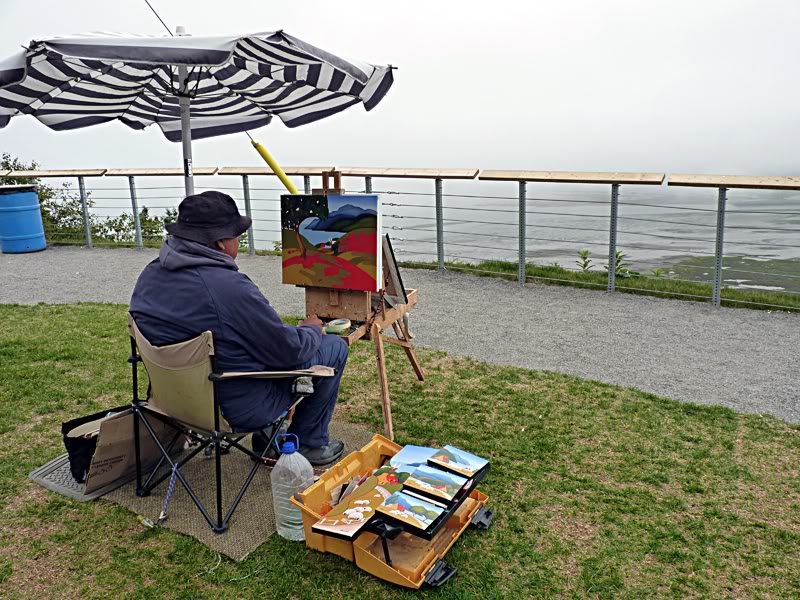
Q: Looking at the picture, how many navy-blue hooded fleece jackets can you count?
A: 1